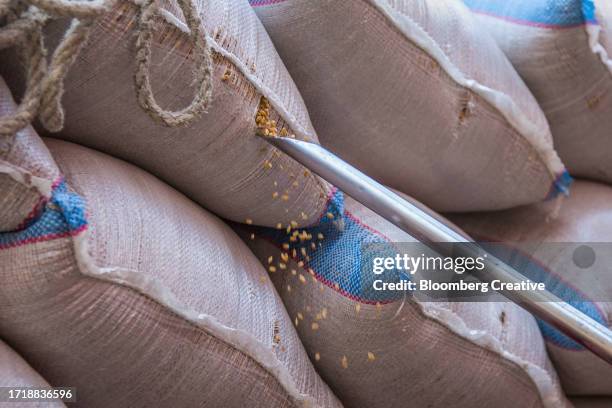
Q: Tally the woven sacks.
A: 8